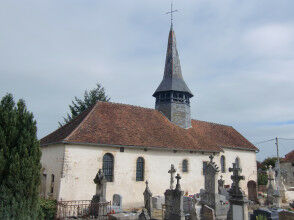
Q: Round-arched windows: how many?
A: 5